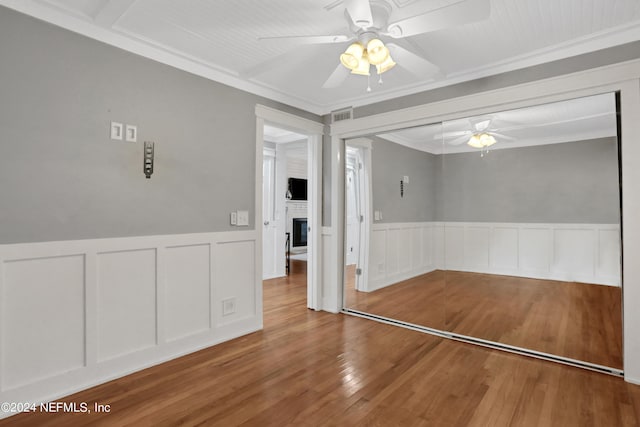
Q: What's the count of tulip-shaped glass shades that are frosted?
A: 4